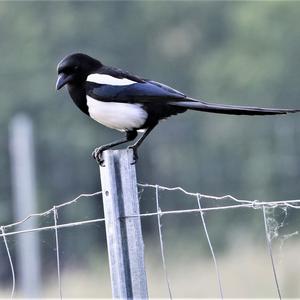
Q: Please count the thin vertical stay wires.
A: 5